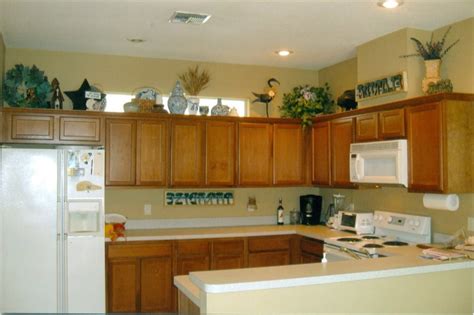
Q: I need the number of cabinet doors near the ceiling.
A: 13